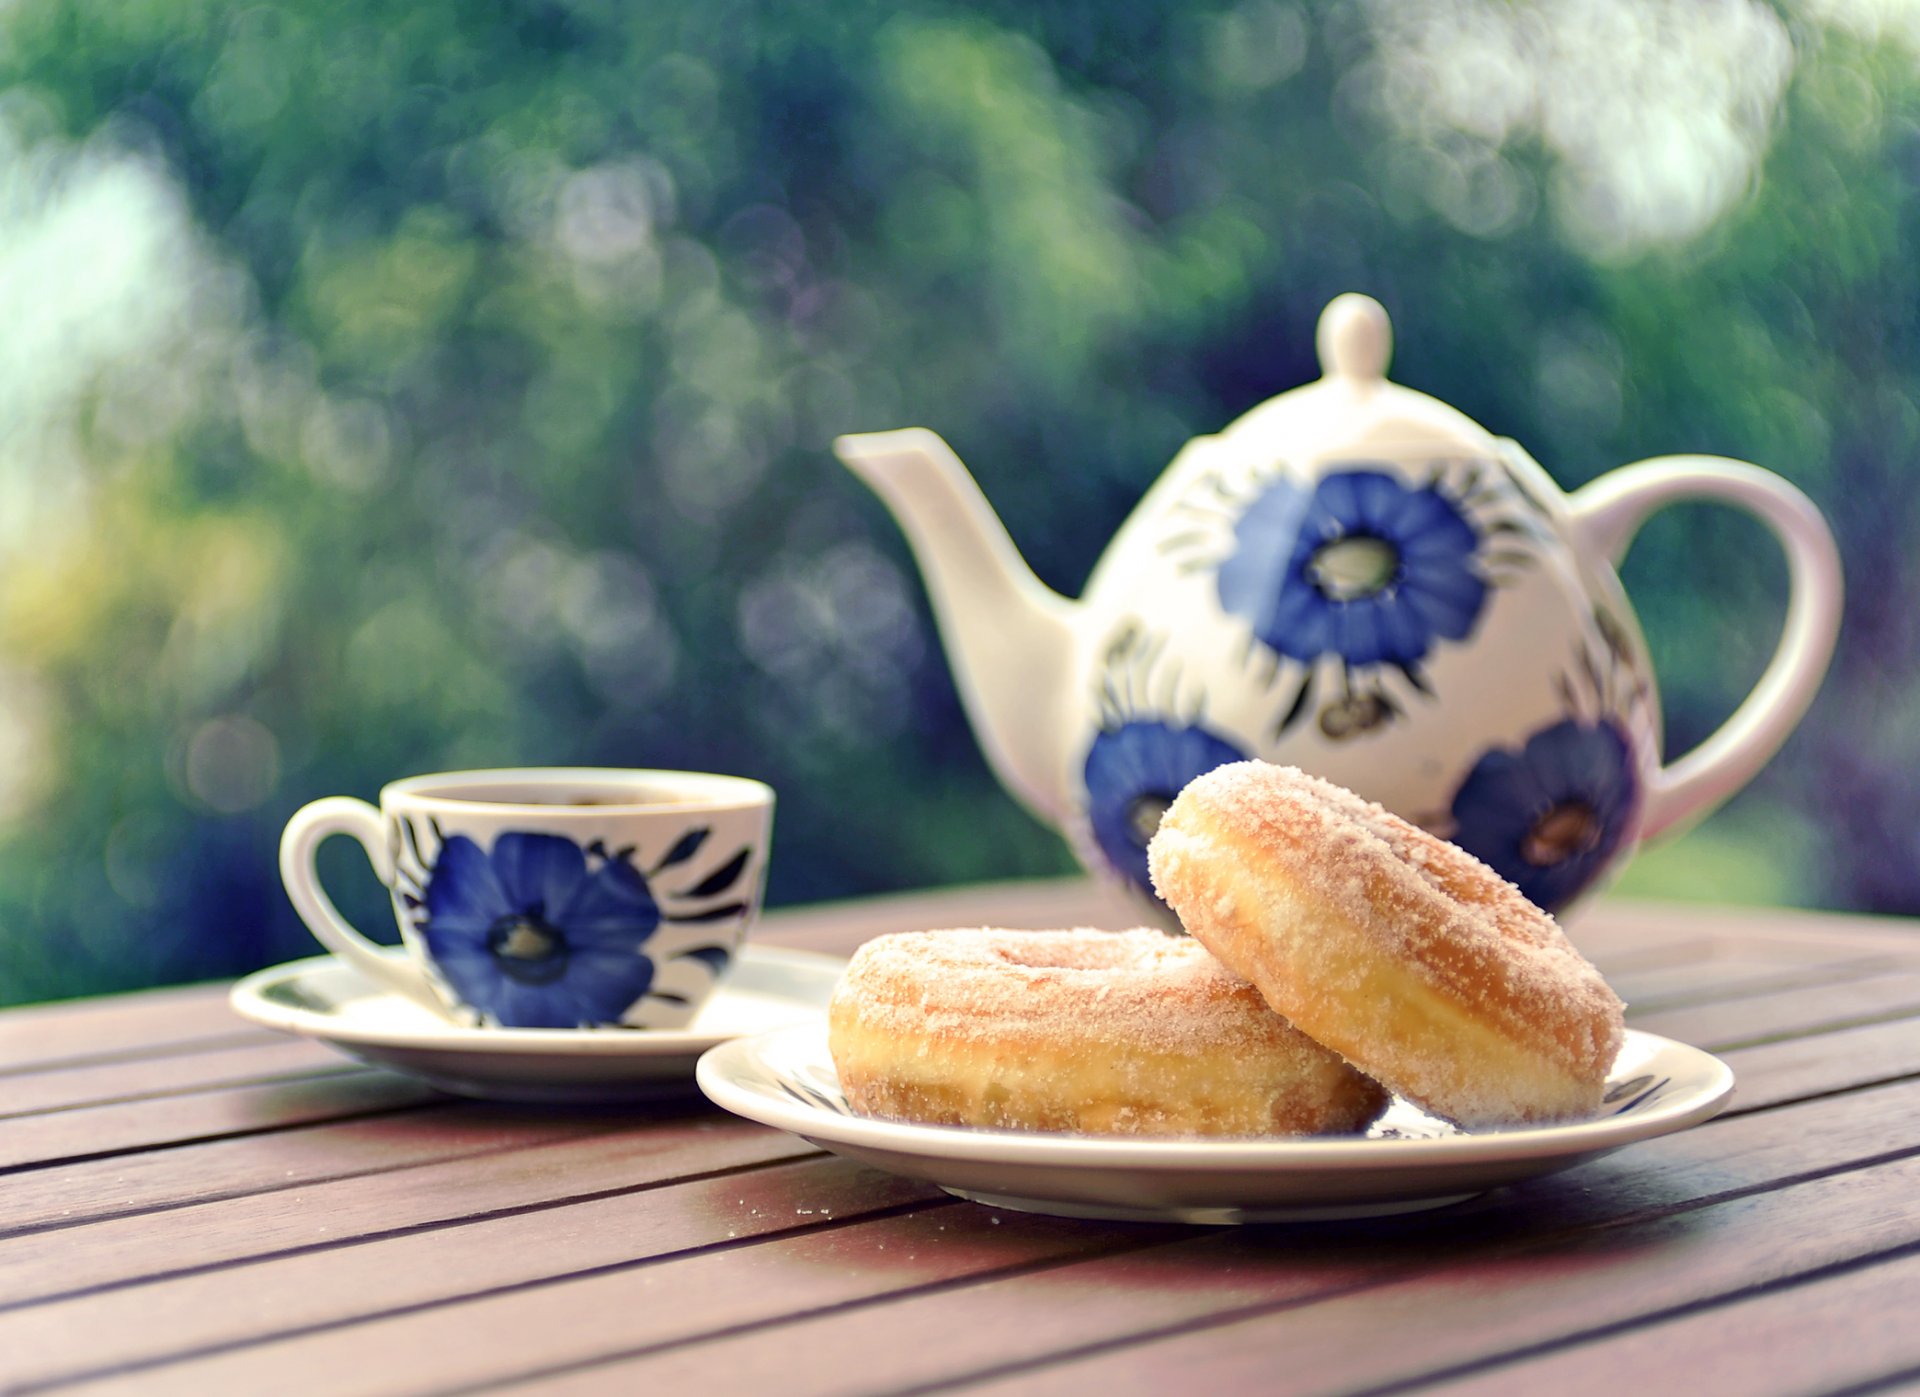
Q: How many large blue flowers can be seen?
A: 4